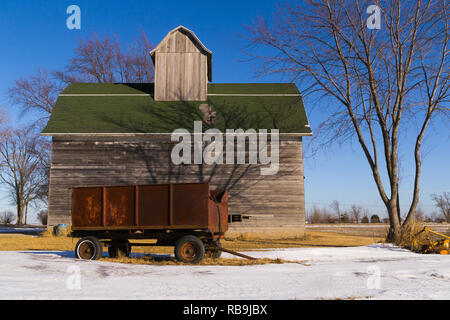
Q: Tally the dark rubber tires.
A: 4